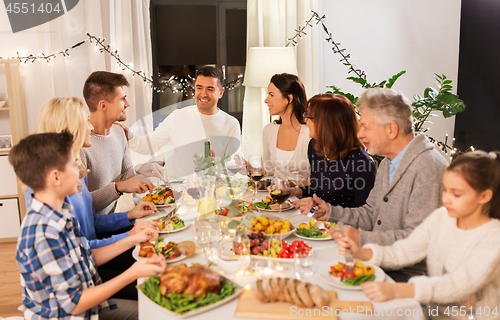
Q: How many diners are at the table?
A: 8